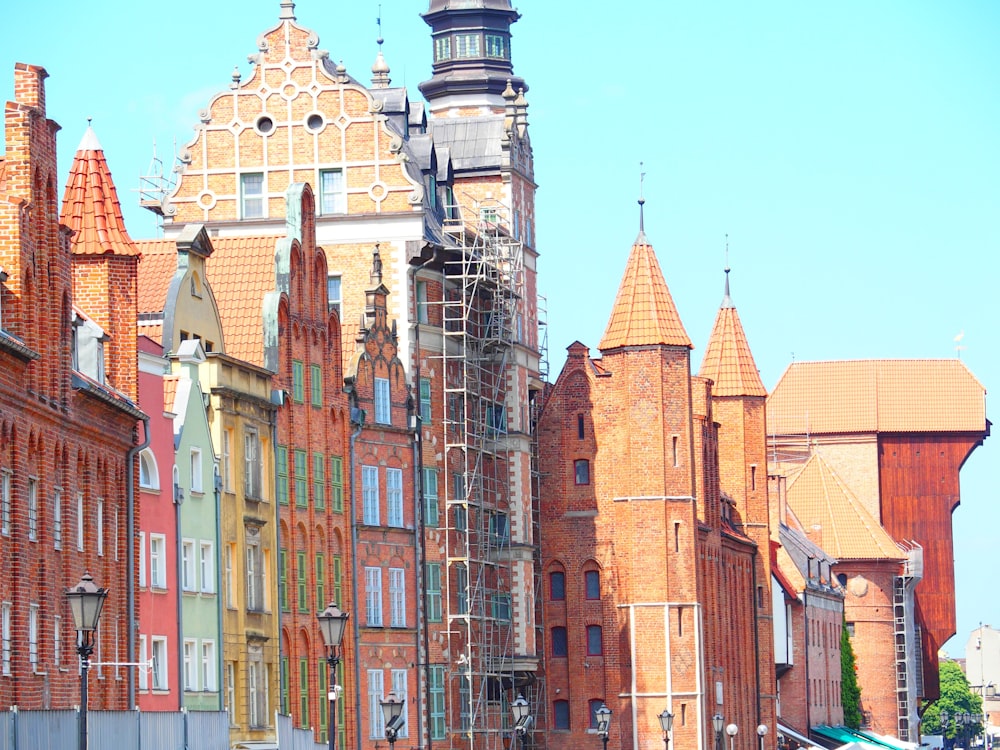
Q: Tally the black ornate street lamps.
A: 7